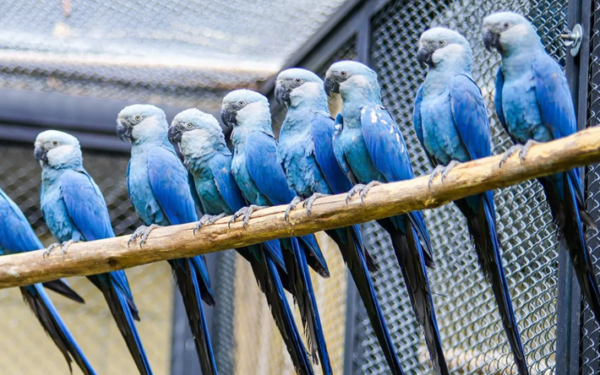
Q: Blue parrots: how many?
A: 9